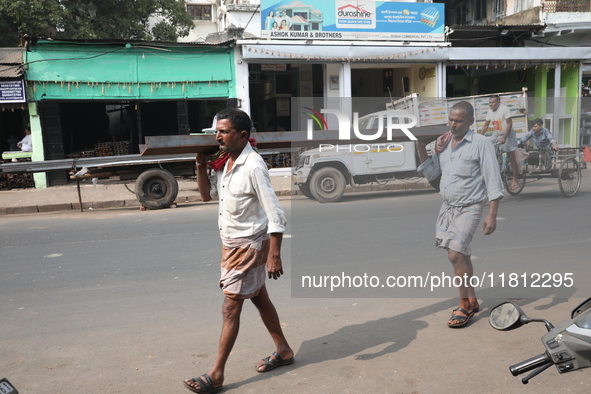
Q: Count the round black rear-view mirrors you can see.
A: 1